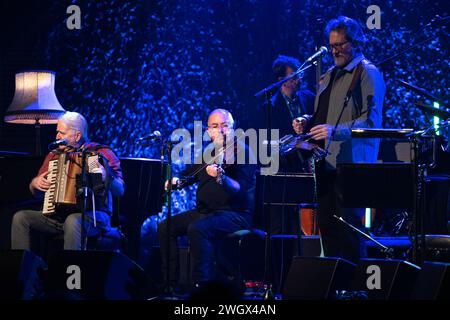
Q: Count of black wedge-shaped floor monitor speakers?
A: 5